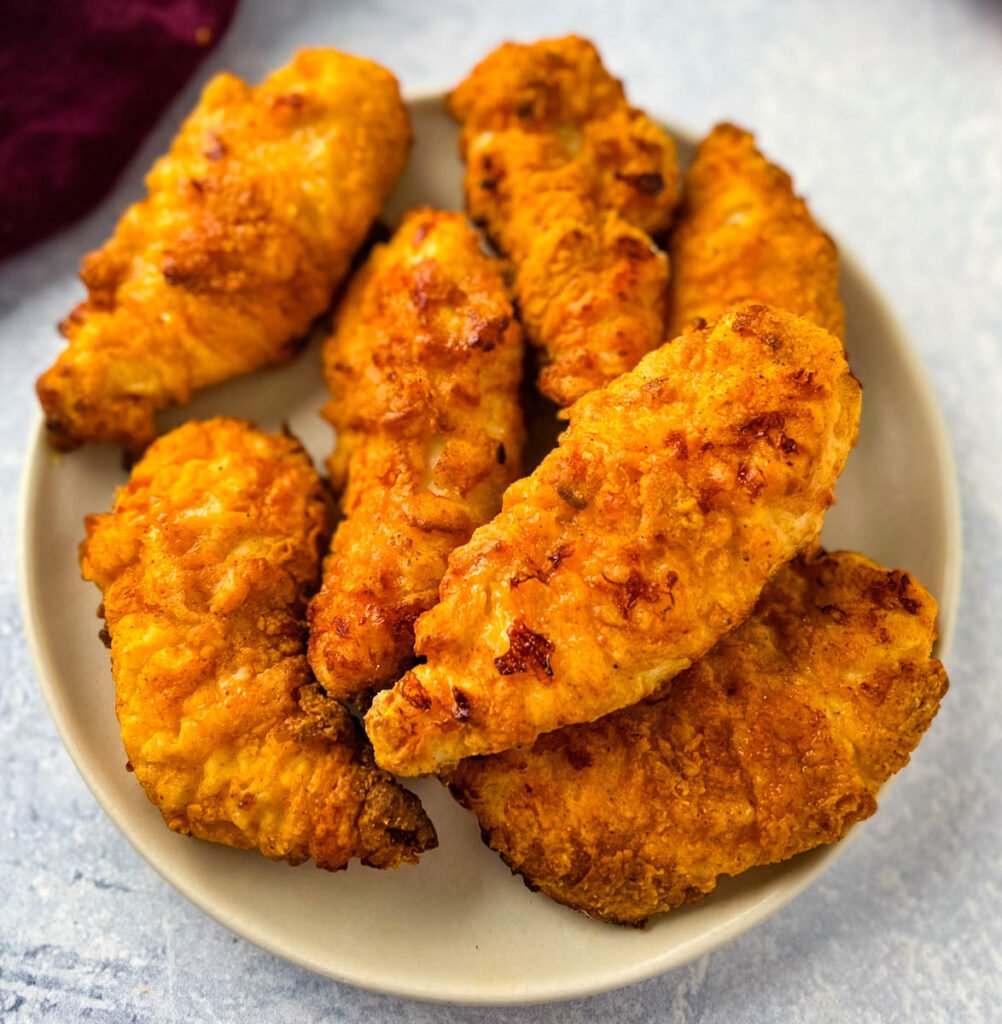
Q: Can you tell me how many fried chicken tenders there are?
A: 7